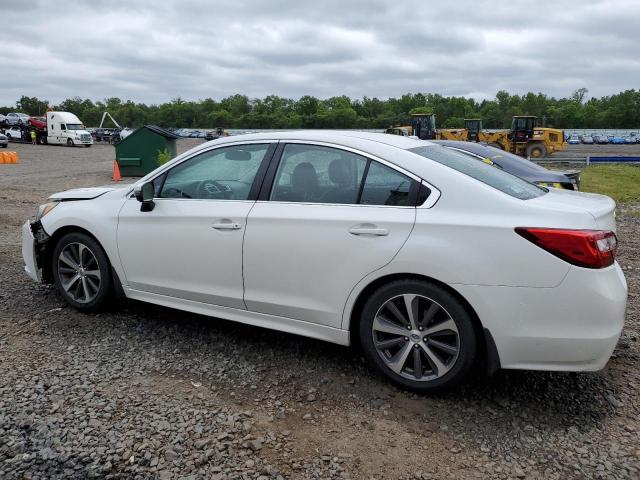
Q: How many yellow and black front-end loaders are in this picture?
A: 3